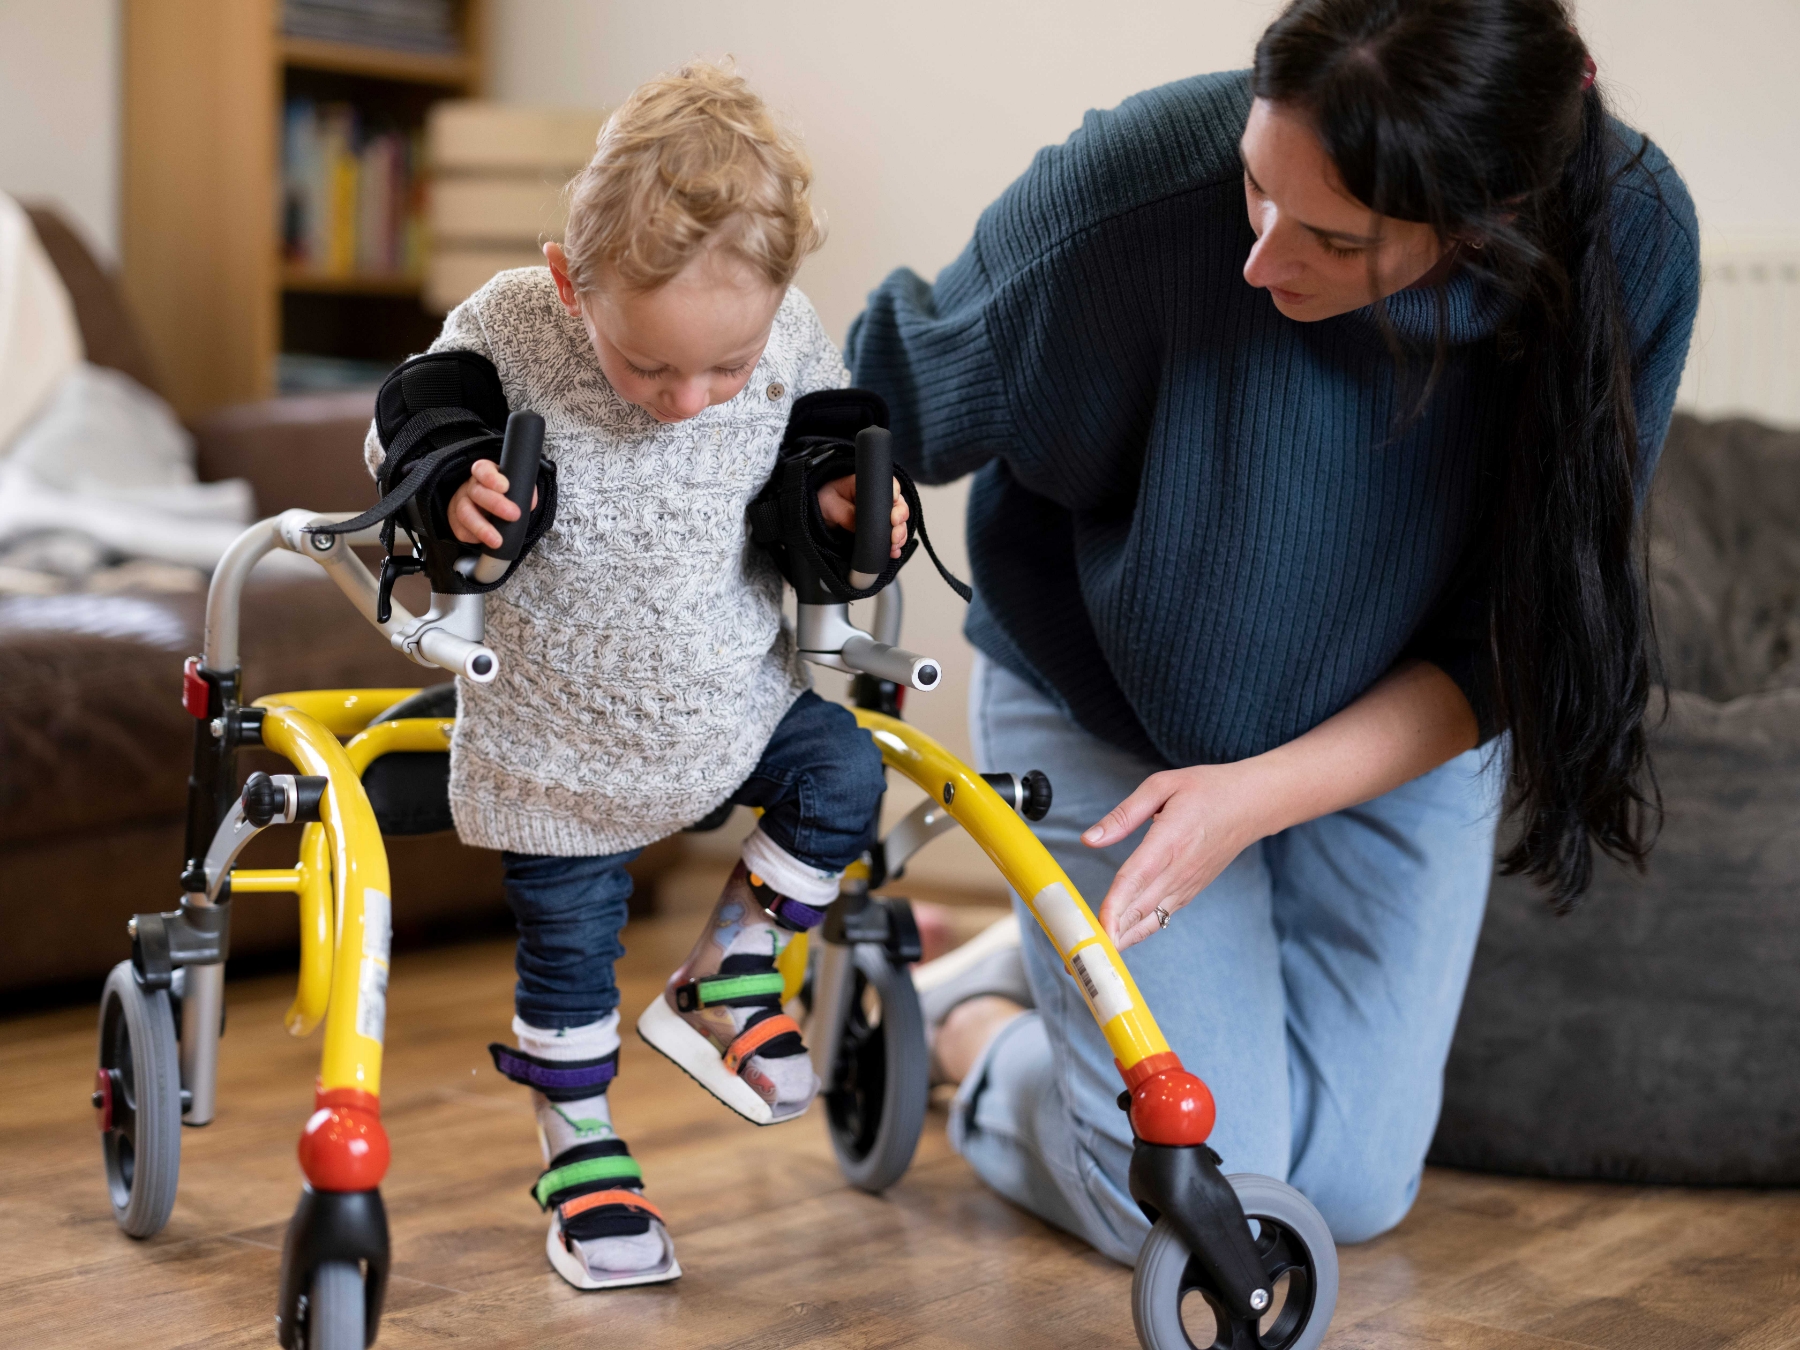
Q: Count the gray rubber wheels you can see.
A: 4